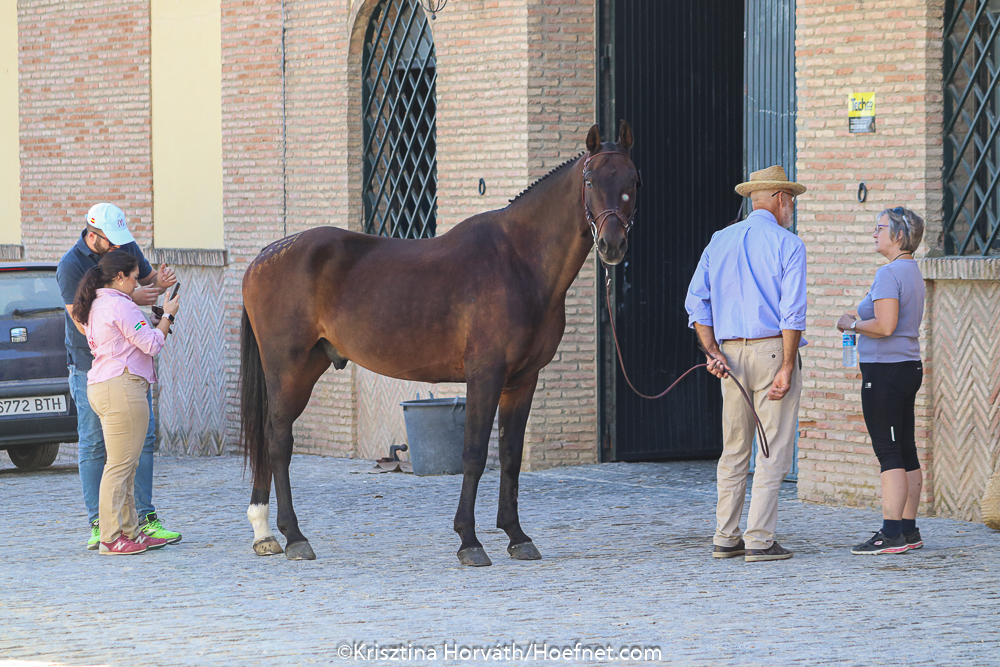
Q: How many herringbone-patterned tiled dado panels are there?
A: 3